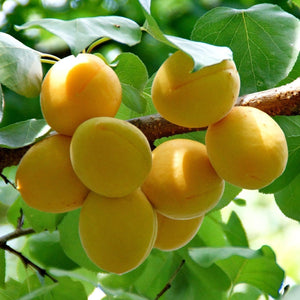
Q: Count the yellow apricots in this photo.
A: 8